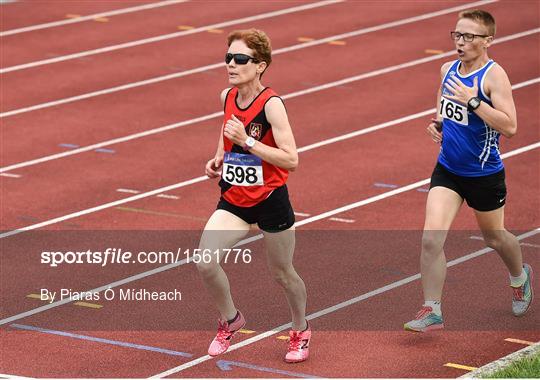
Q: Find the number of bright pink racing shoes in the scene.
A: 2